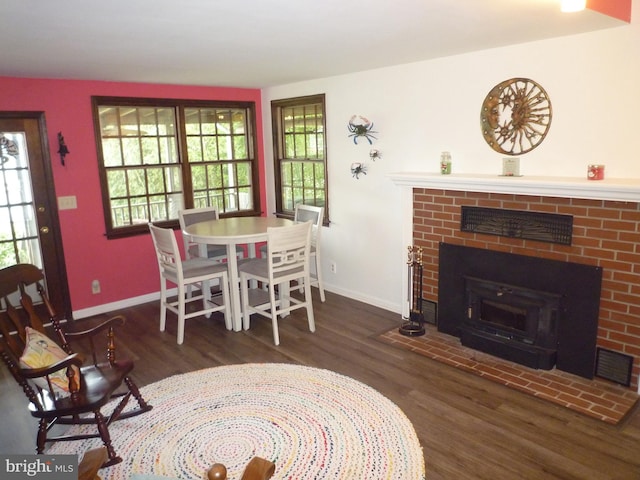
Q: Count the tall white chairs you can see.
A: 4